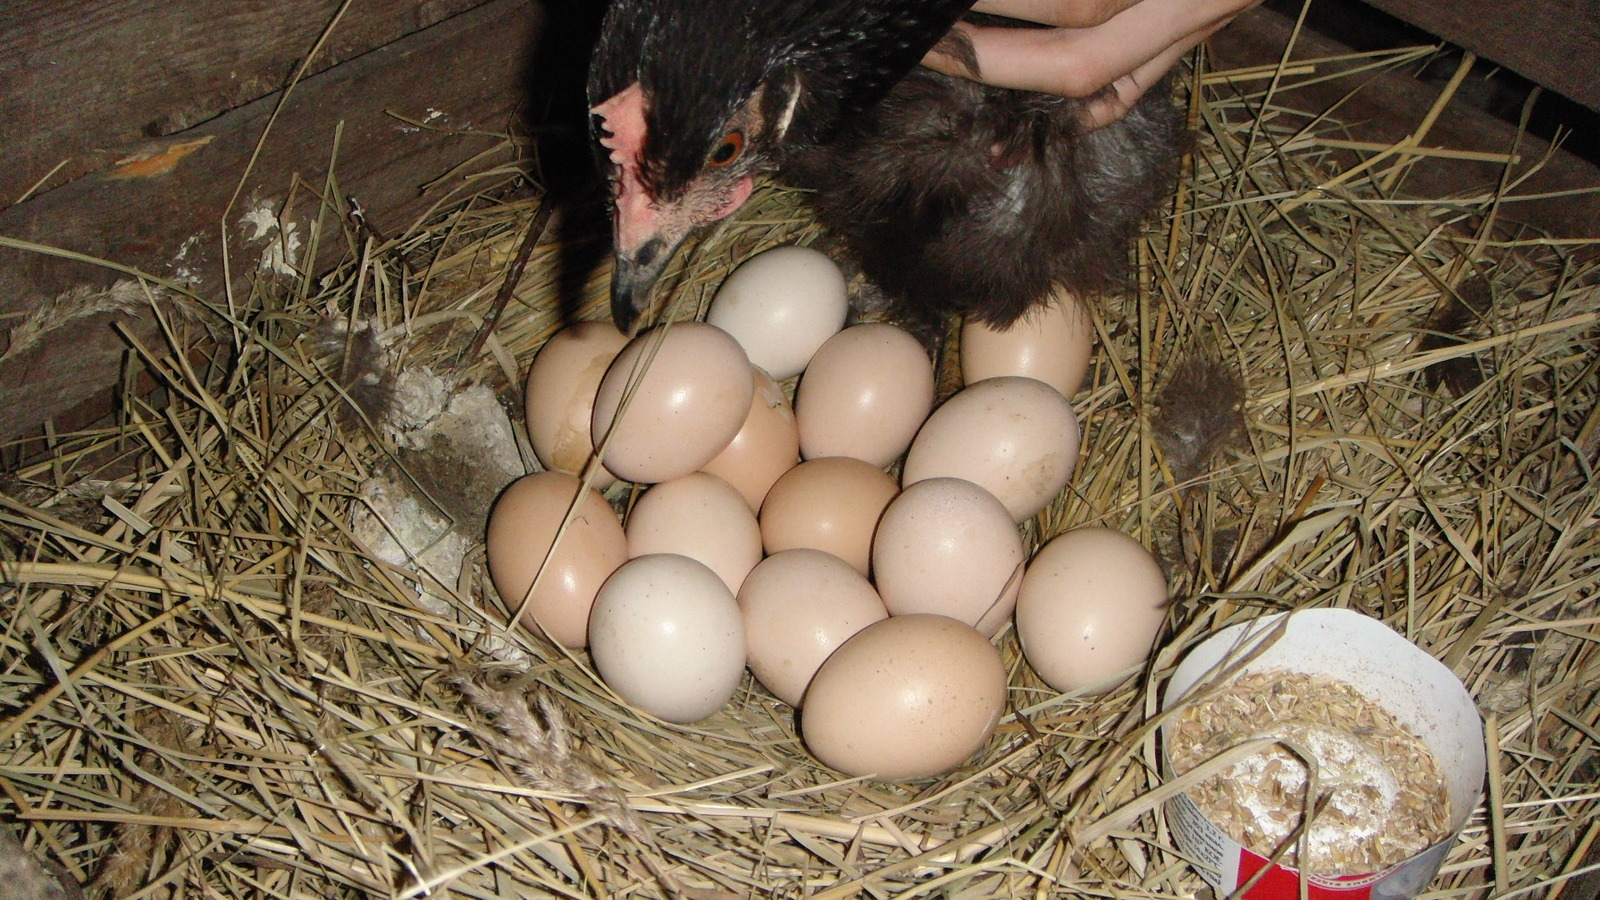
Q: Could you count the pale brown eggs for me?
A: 13